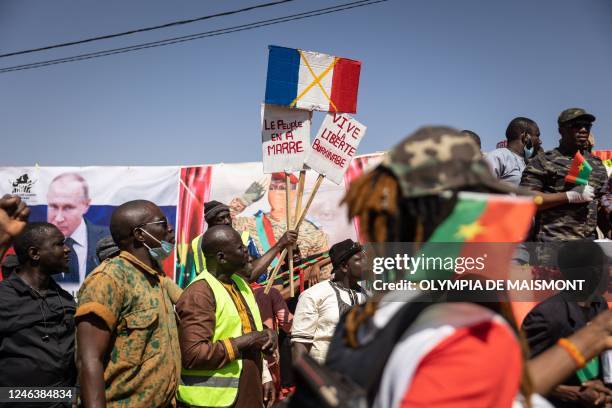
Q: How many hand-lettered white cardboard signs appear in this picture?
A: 2